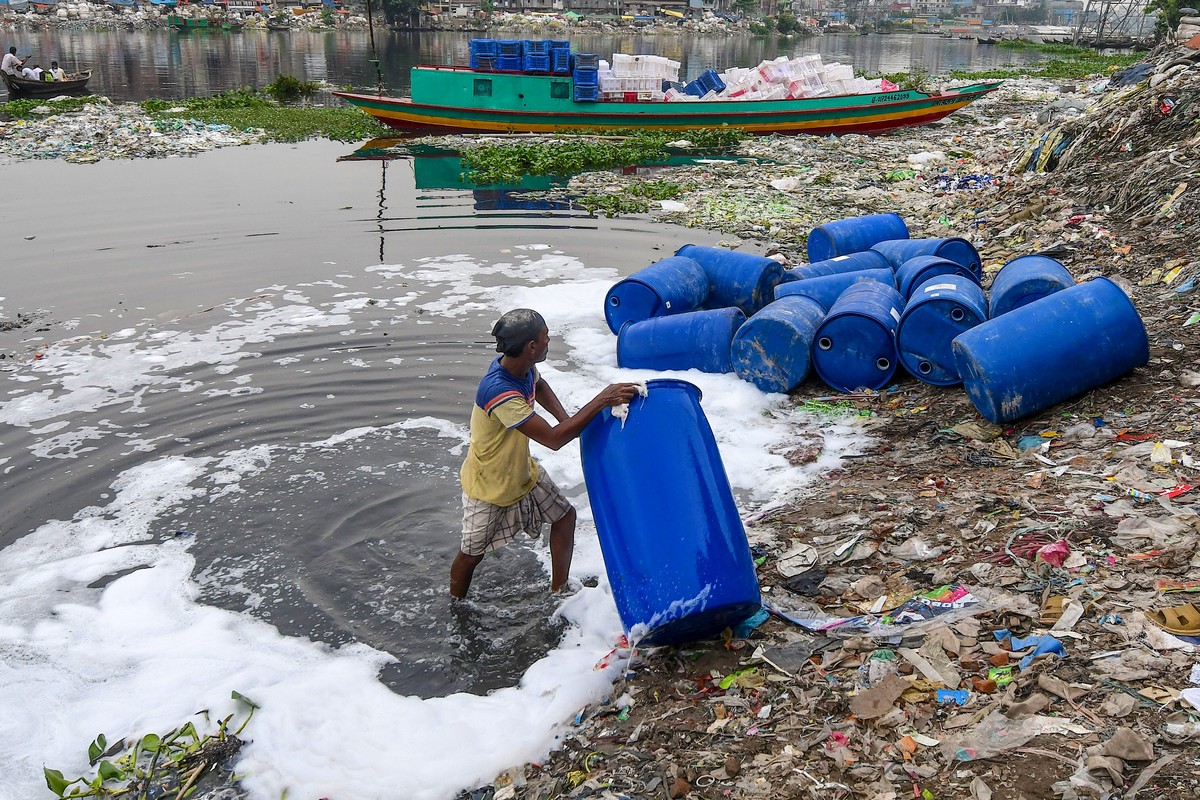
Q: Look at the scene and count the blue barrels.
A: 14